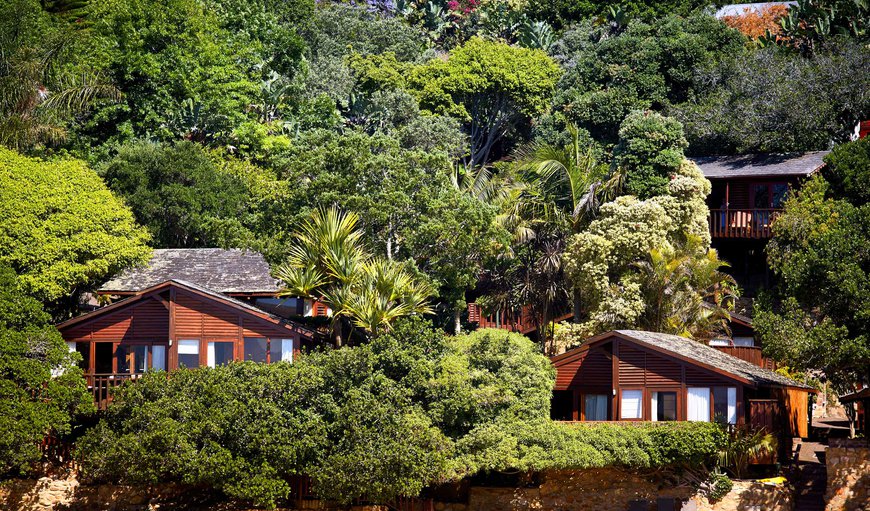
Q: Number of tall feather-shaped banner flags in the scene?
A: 0